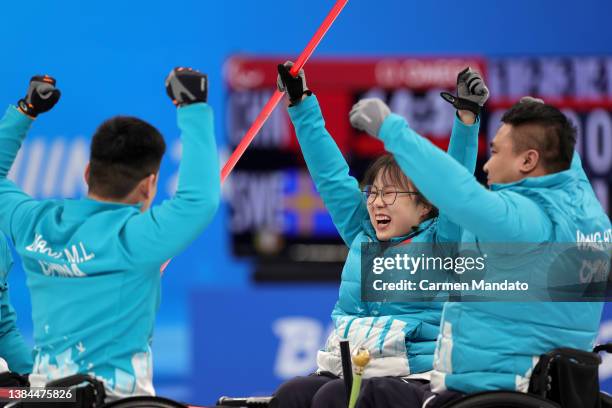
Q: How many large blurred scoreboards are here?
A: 1